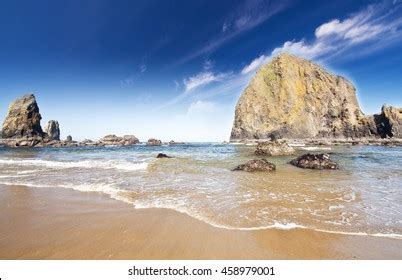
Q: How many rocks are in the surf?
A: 4